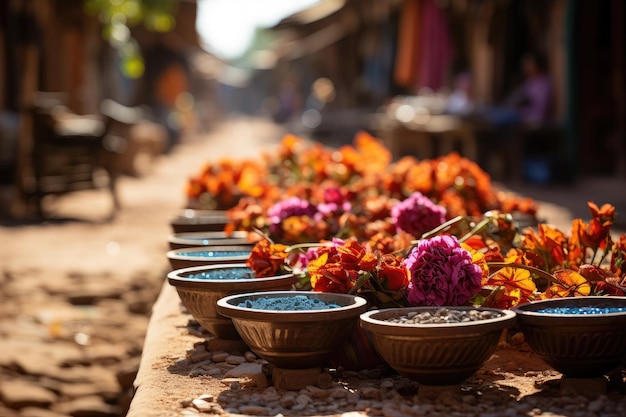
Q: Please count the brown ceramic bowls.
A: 7